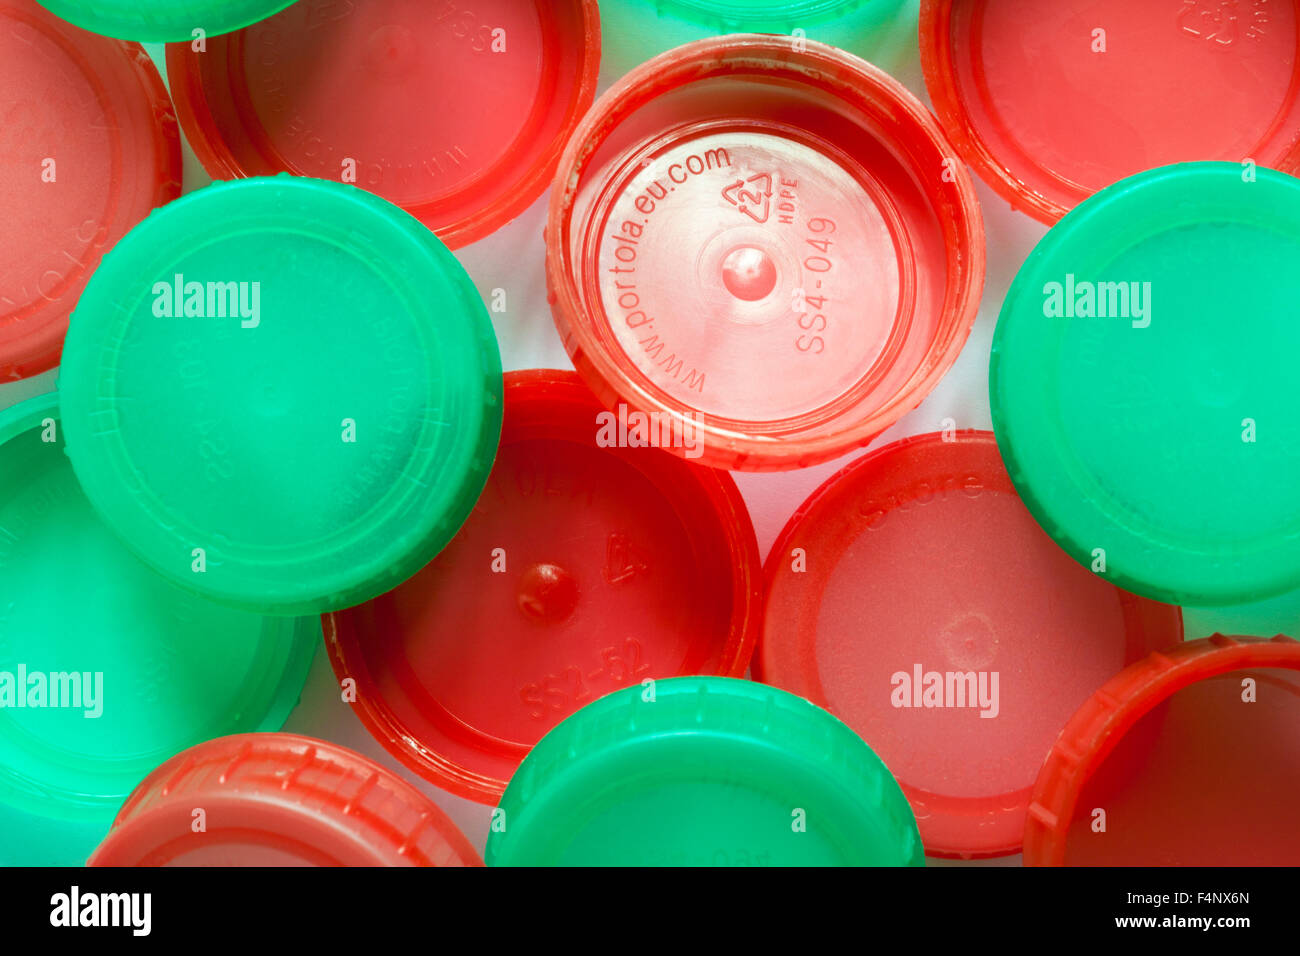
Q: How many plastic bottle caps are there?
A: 14